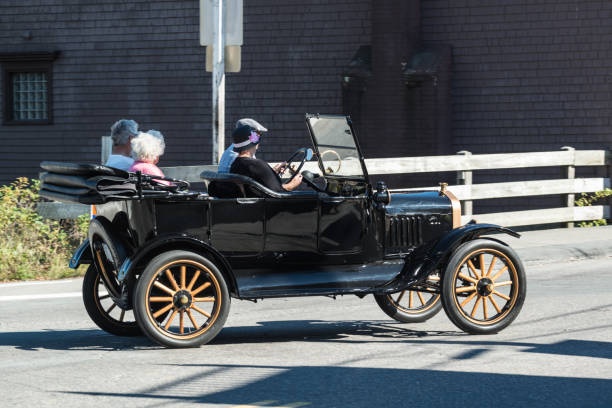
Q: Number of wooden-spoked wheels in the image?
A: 4